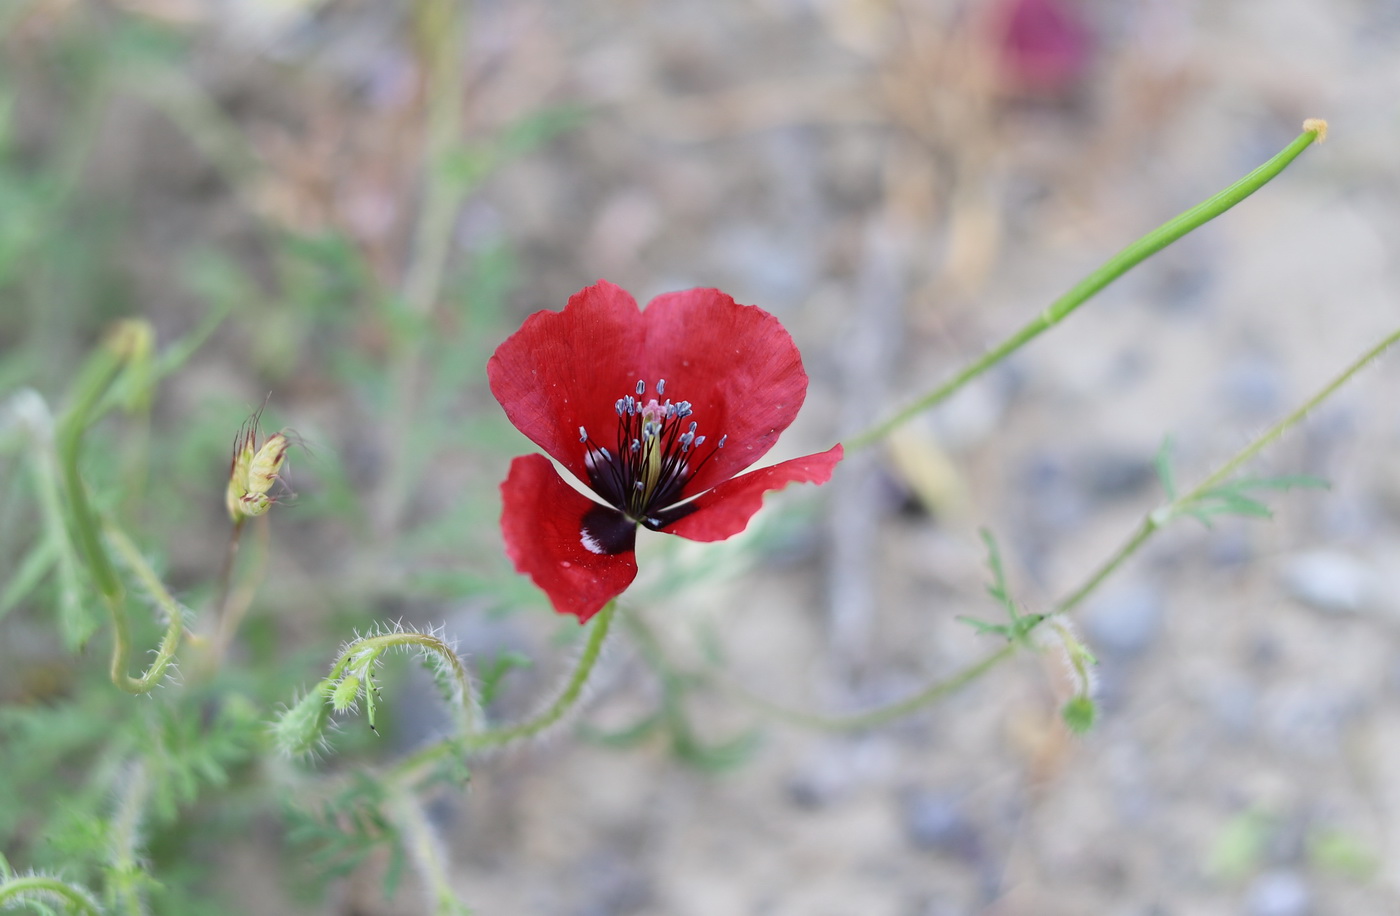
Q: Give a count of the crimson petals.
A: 4